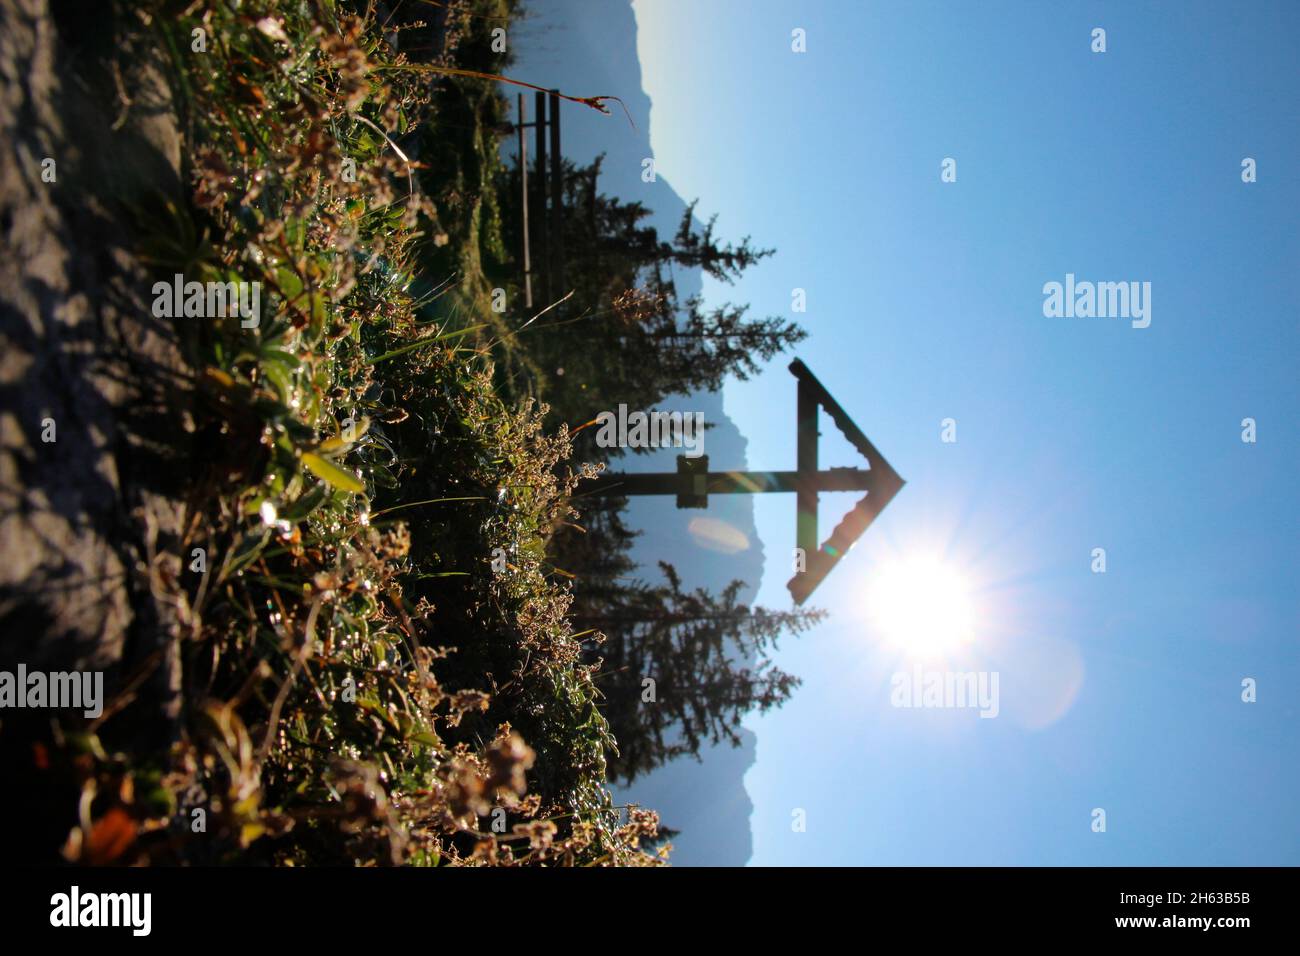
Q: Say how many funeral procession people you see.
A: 0